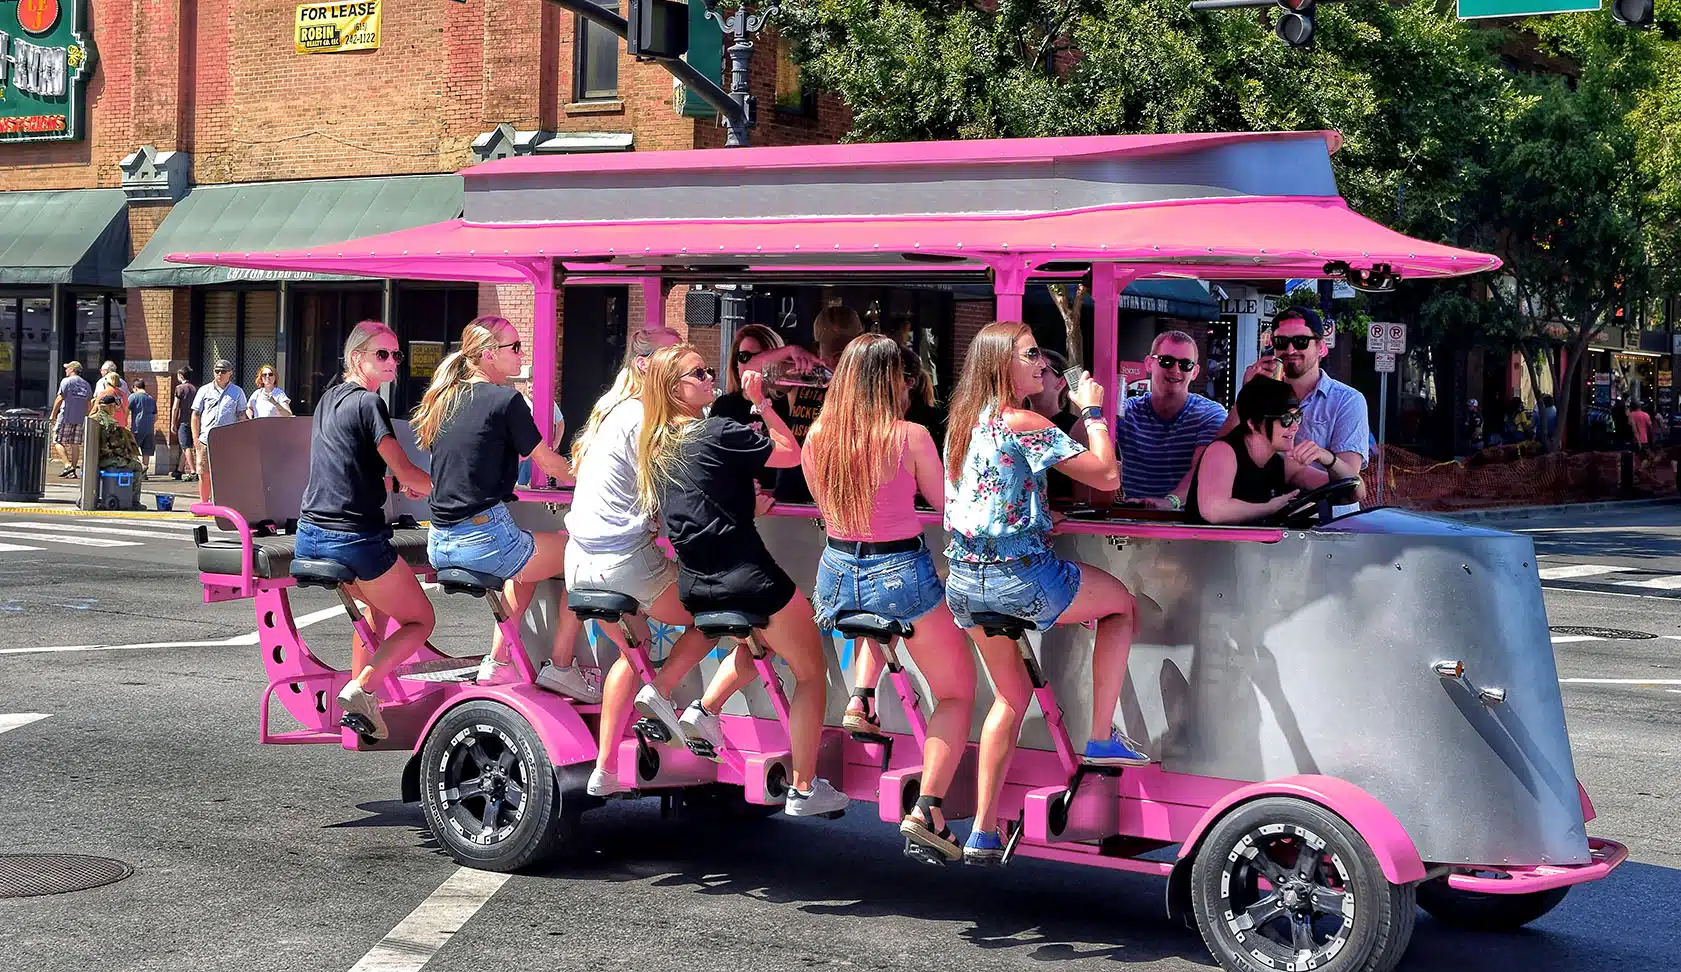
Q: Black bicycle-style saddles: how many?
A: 6